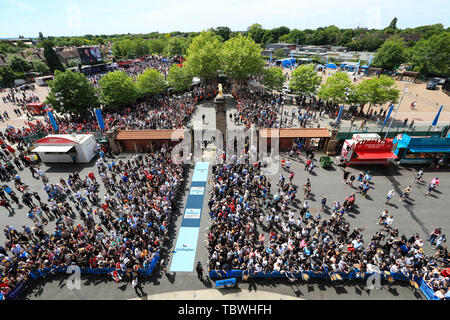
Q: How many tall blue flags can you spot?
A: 5